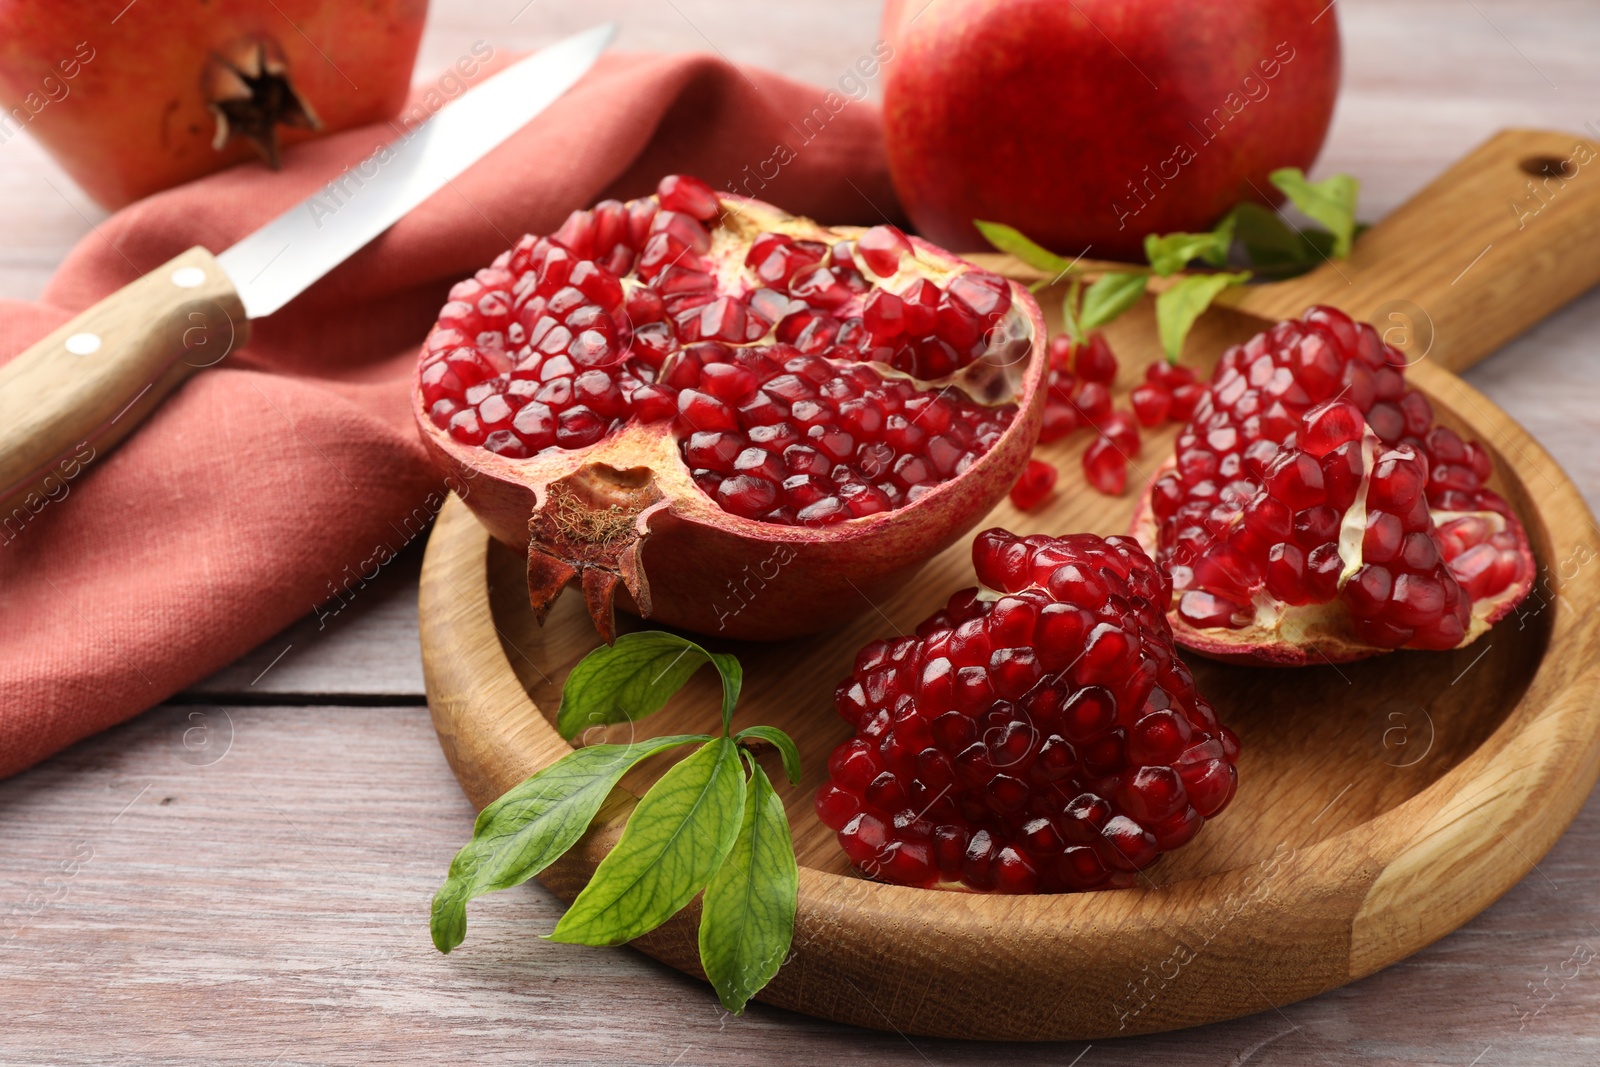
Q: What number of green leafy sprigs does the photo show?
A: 2